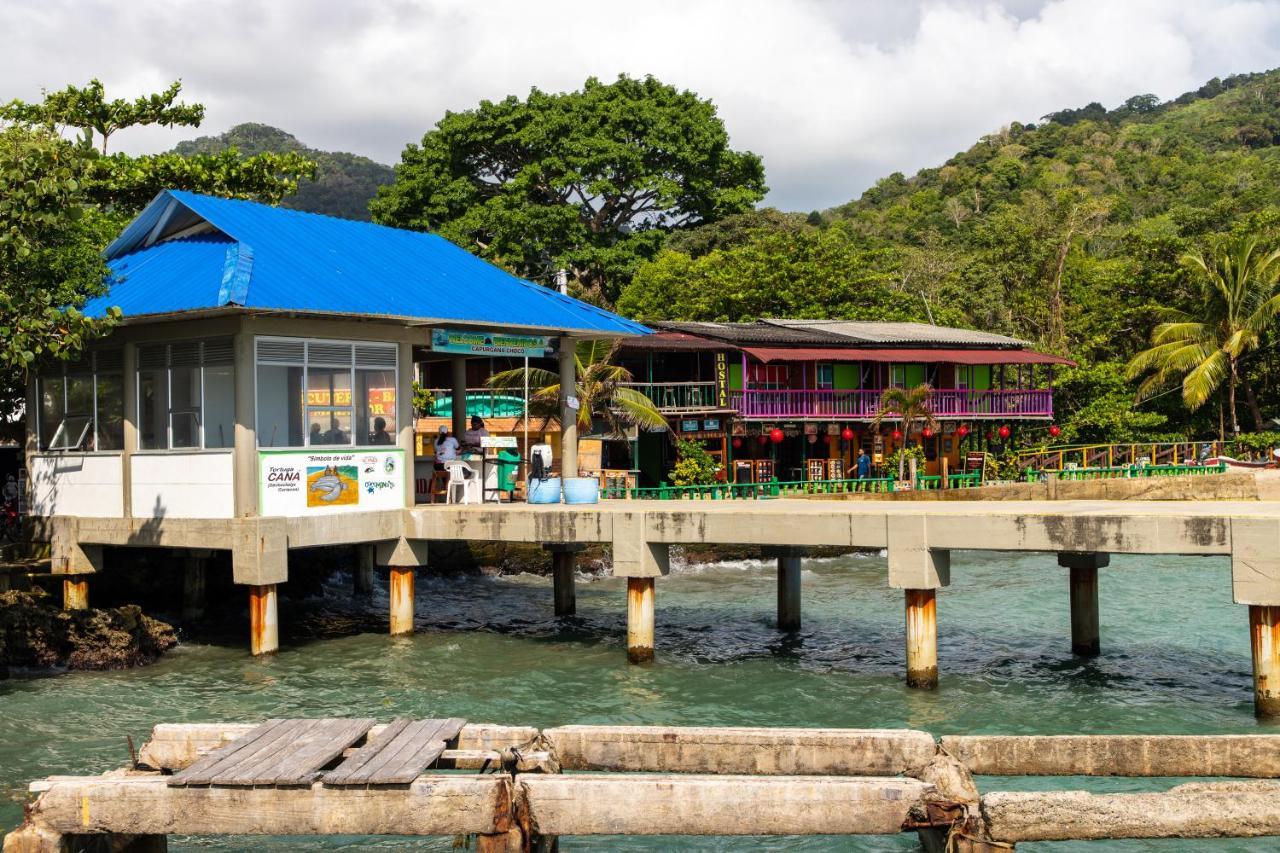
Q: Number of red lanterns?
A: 11